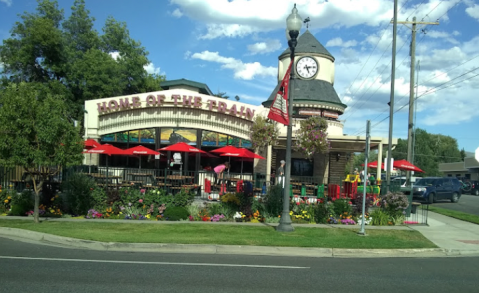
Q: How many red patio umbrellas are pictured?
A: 8